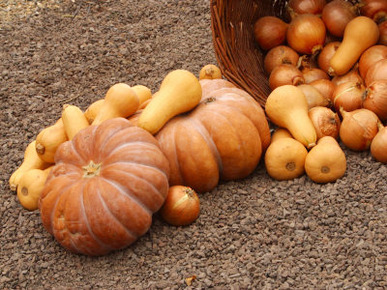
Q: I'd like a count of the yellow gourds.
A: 13